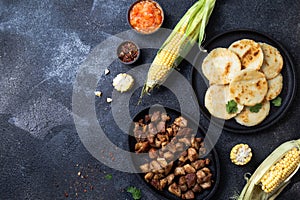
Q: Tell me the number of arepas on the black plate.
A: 7